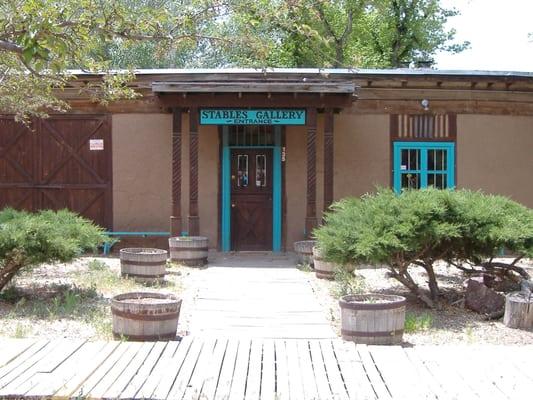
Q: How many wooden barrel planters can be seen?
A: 6